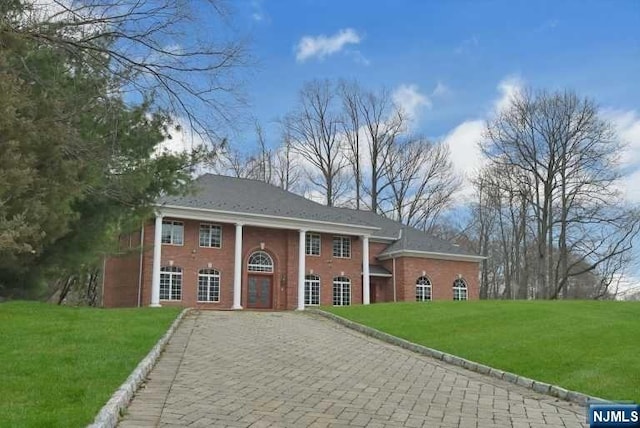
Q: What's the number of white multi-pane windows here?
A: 11